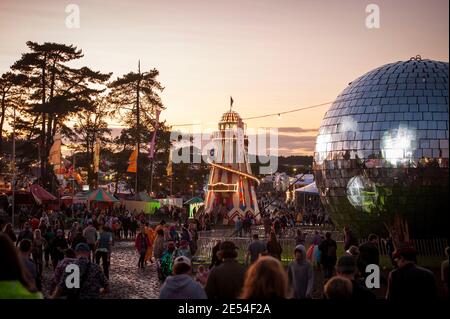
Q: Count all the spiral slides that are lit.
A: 1